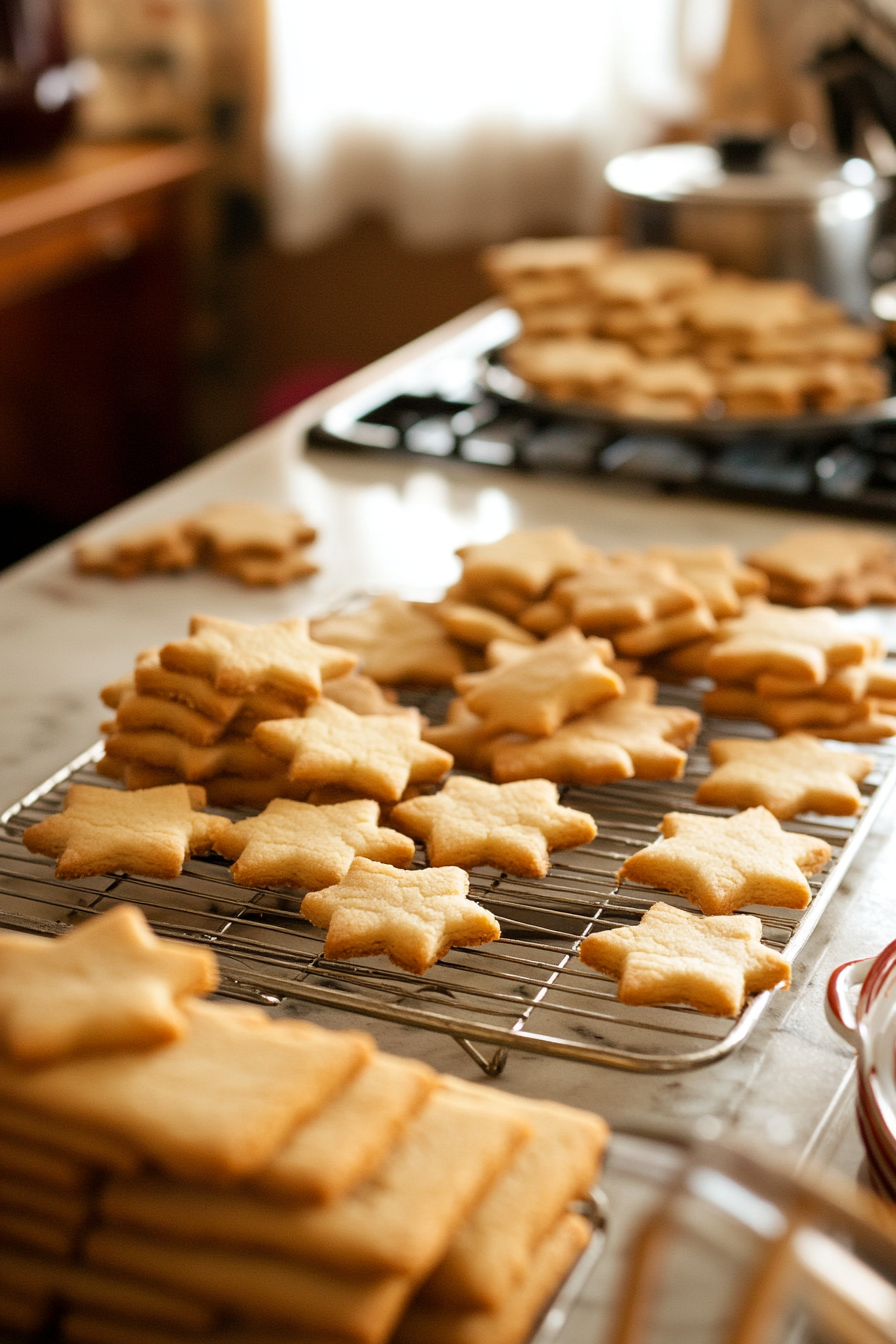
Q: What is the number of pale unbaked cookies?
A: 0